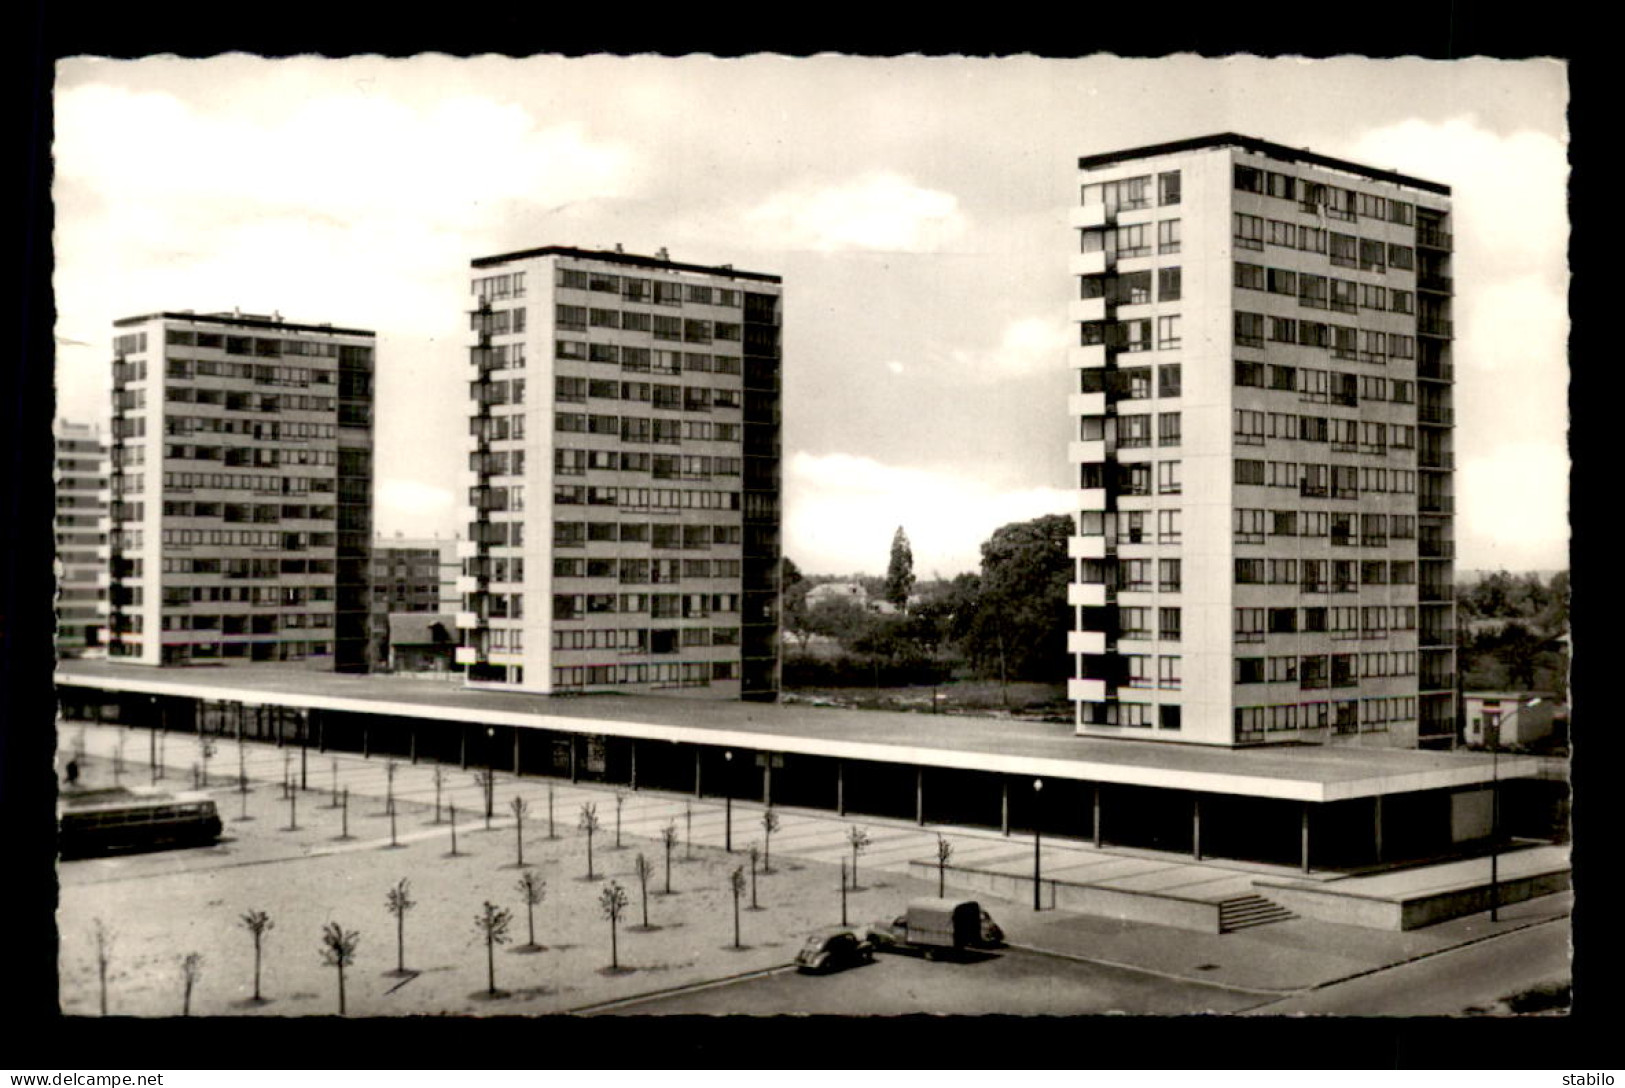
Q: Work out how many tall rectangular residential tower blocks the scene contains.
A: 3